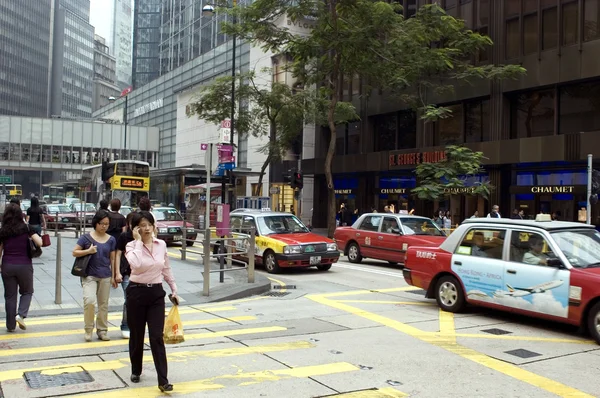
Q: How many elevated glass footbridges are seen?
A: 1